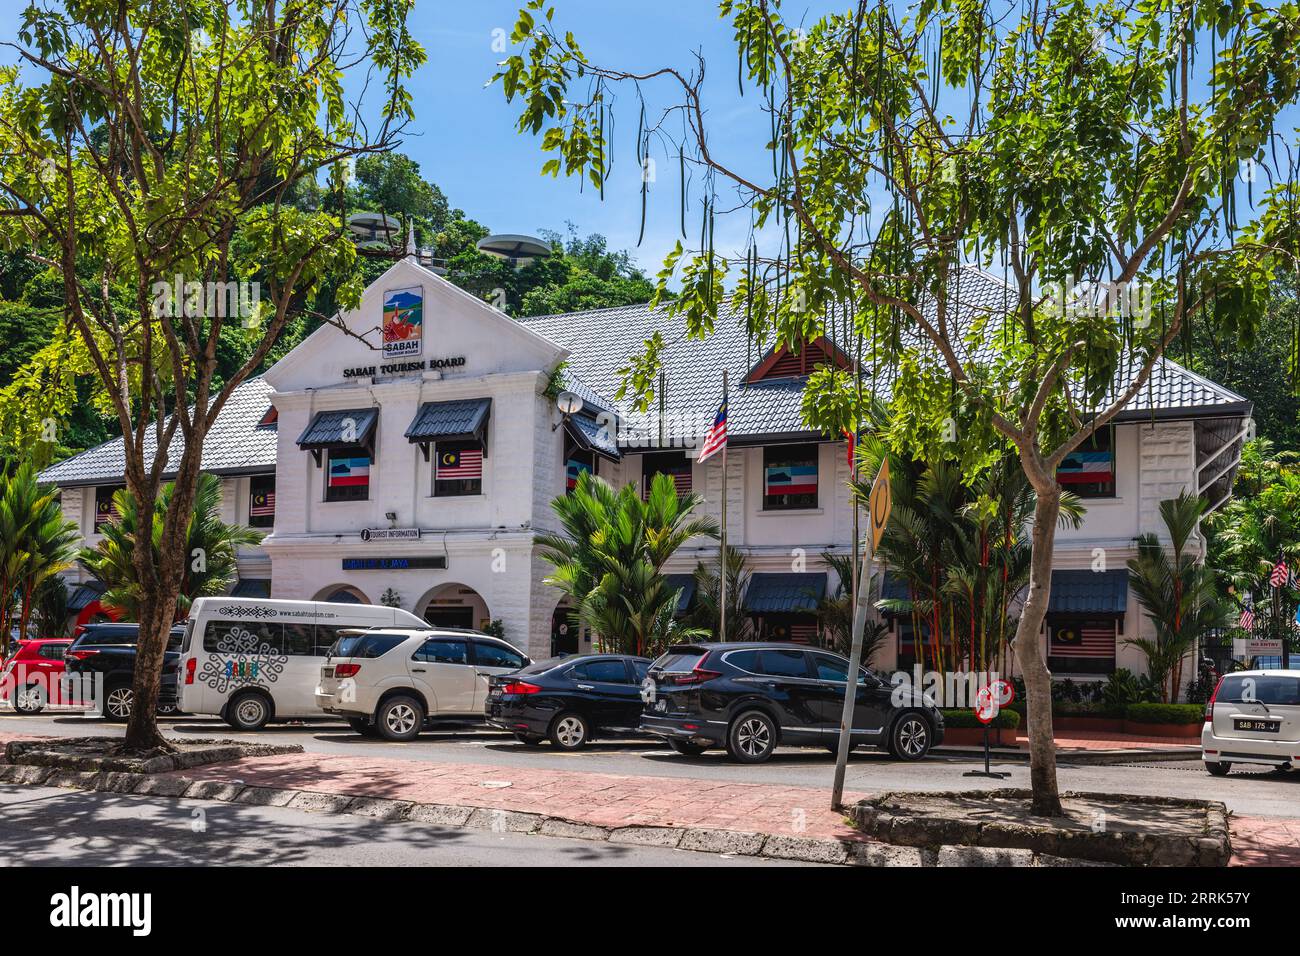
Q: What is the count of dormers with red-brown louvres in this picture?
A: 2